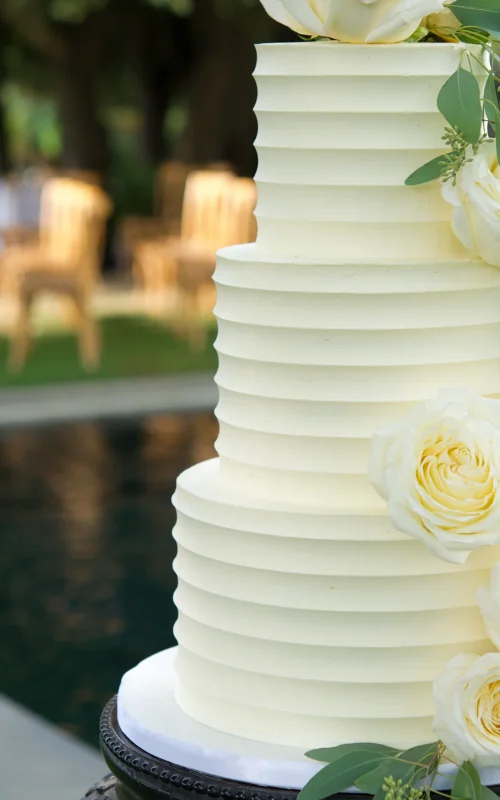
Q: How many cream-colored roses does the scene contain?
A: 5